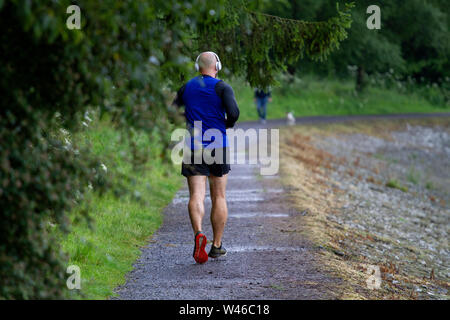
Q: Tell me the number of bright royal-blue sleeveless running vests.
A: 1